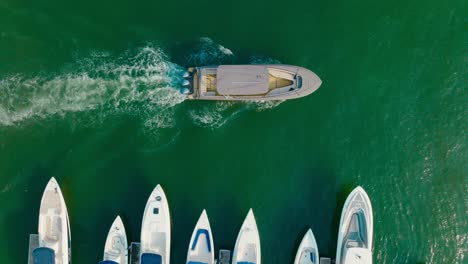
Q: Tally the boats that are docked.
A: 7